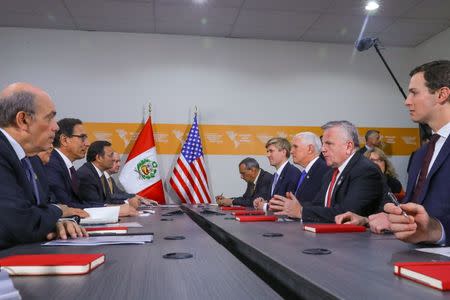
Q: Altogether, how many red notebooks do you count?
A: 7